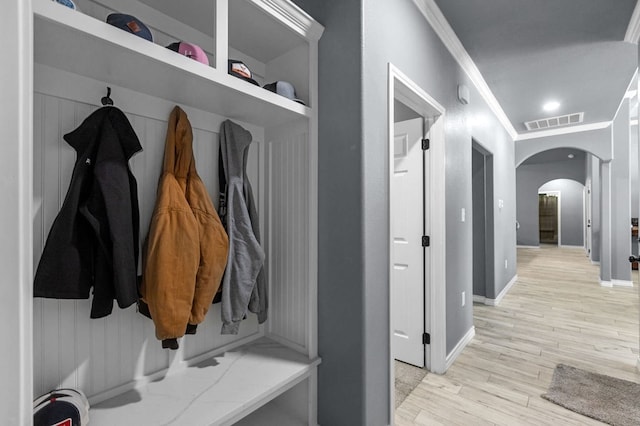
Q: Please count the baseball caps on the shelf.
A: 5